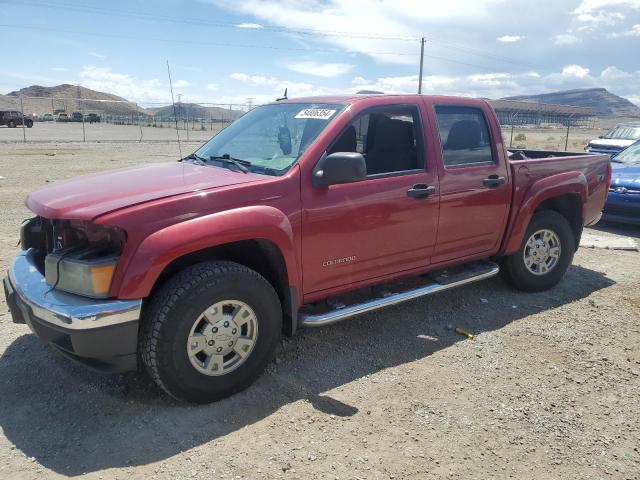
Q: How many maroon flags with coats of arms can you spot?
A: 0